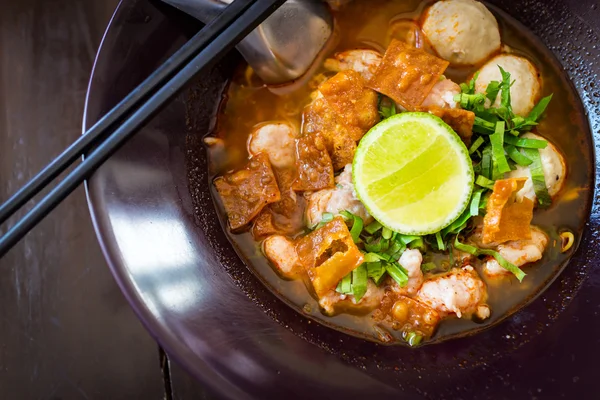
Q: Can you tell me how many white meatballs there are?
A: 3